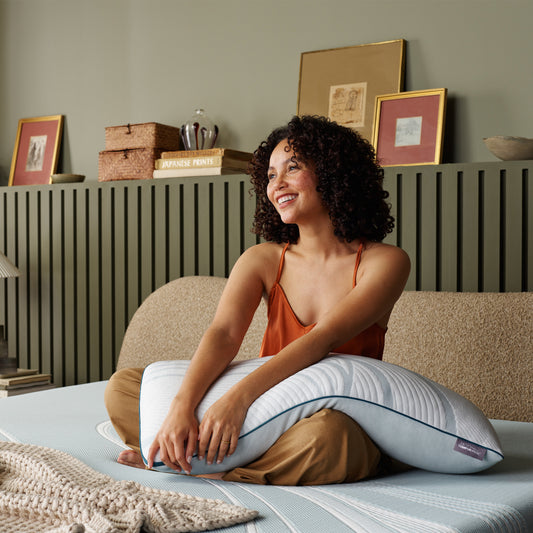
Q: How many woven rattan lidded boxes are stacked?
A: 2